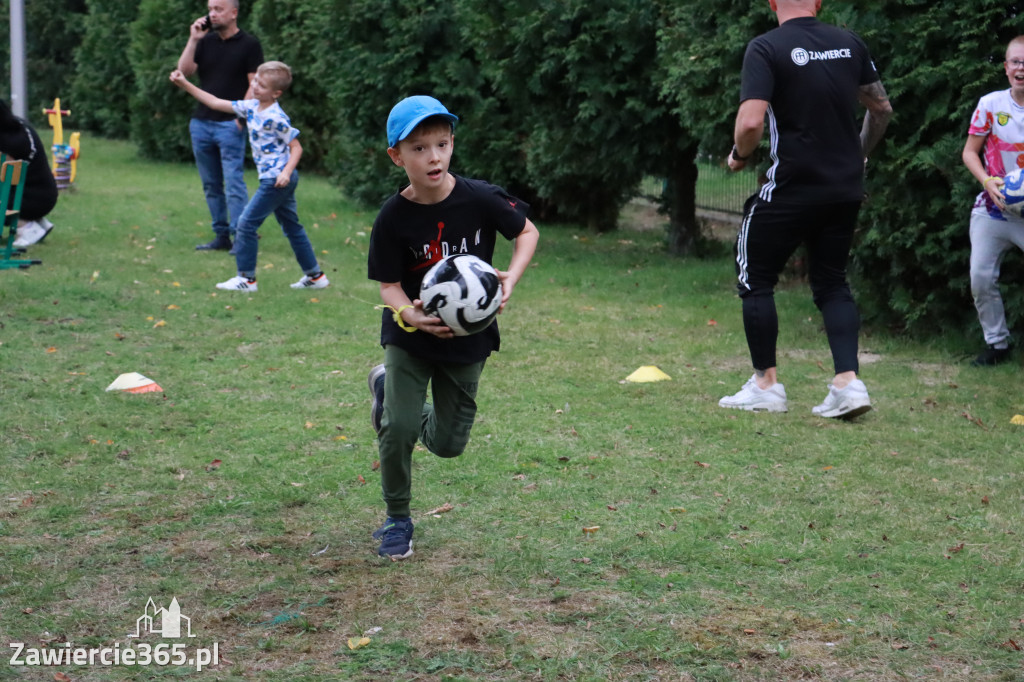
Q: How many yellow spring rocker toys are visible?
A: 1